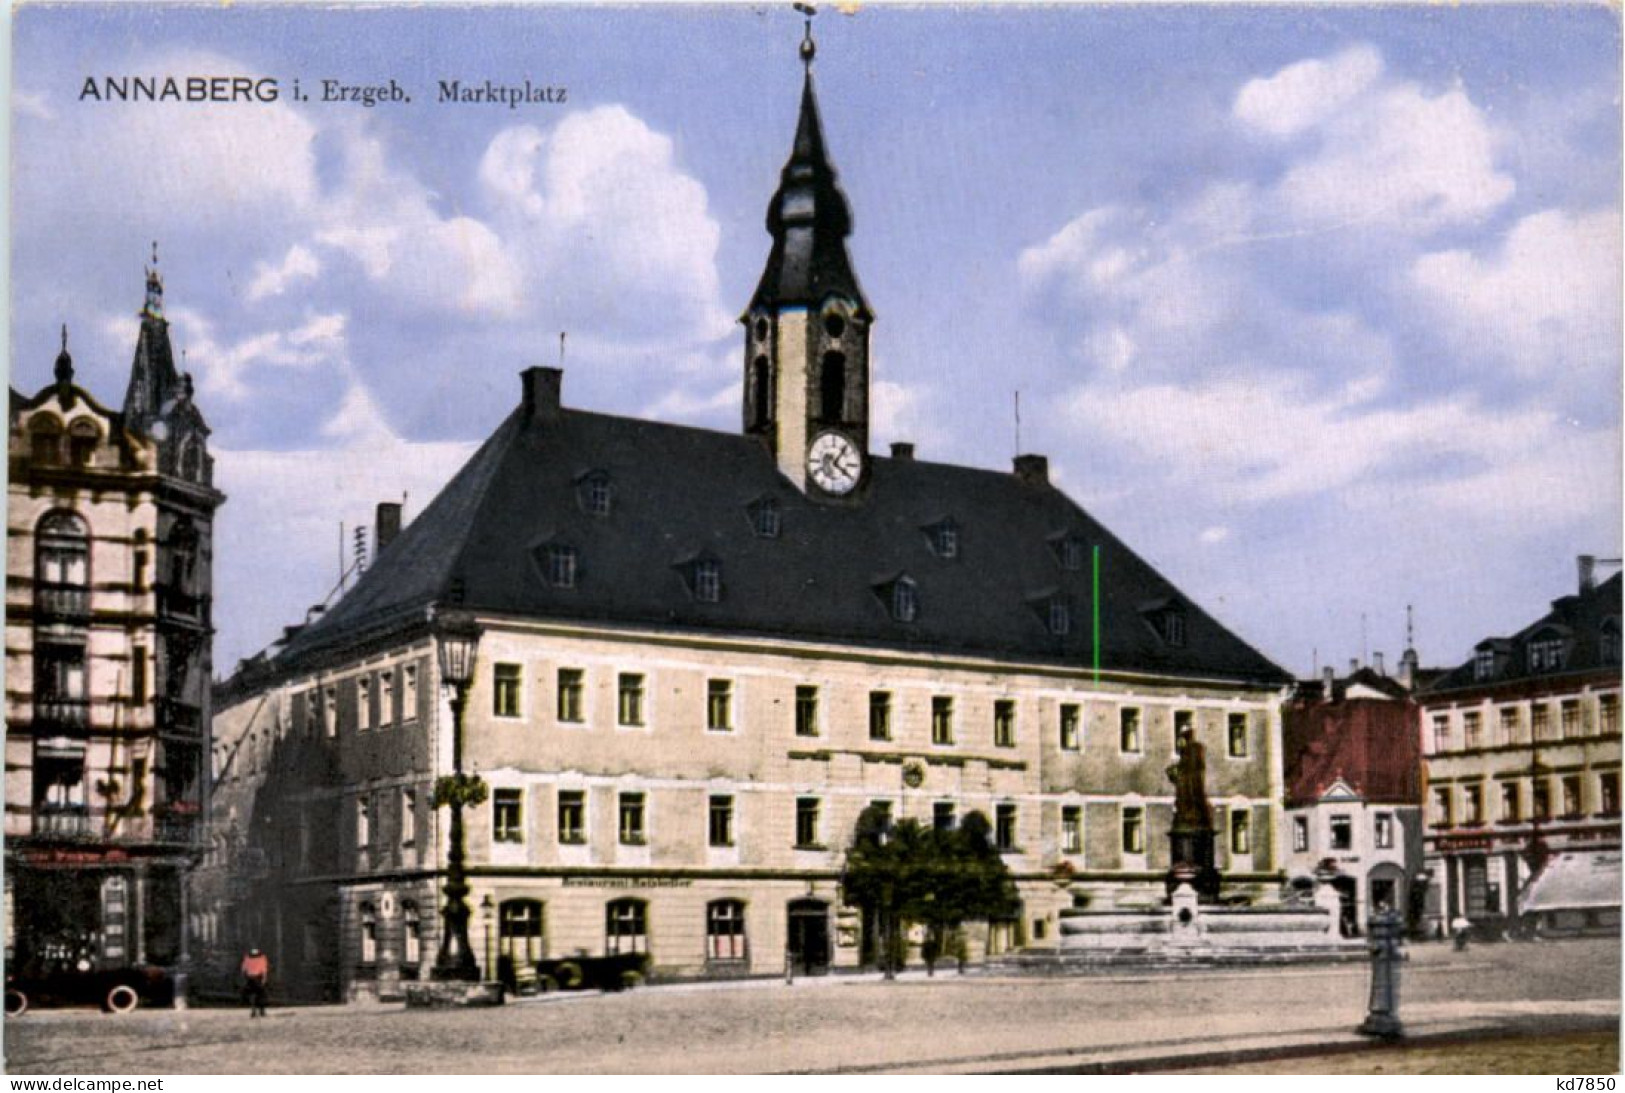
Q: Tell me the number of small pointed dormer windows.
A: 9